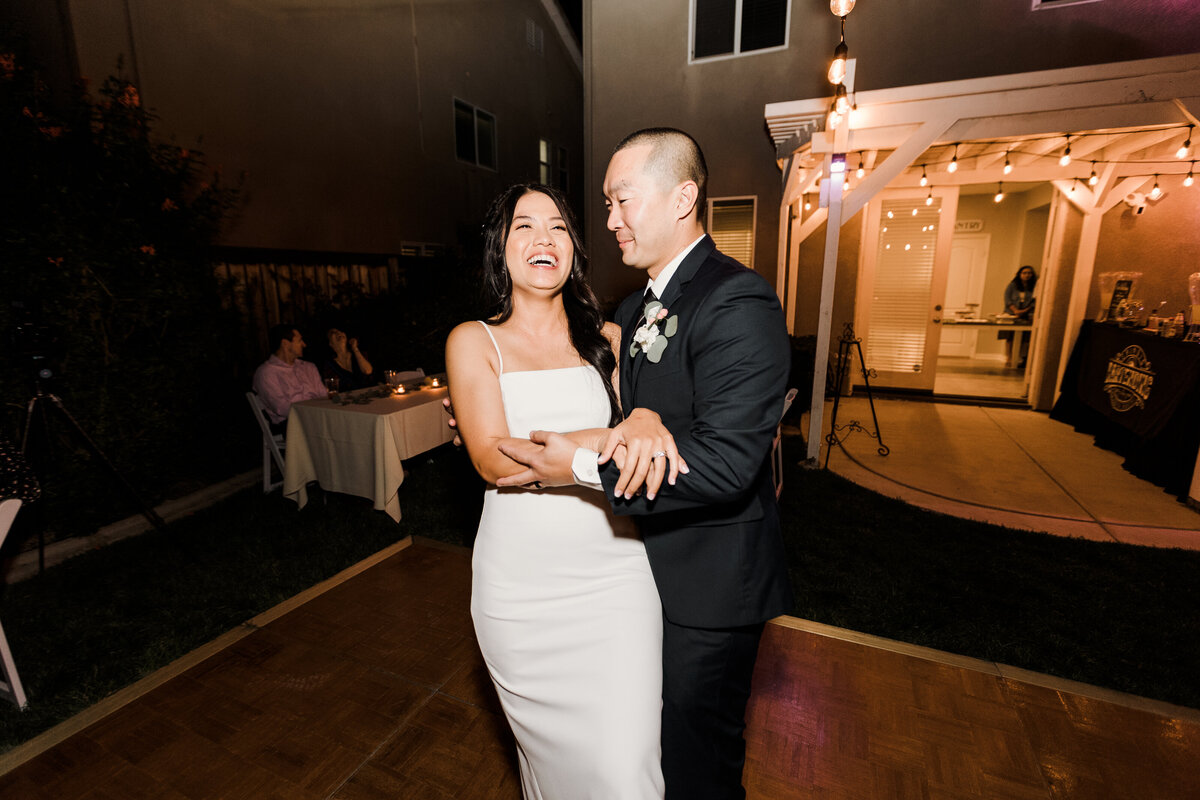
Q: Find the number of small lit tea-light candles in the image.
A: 2